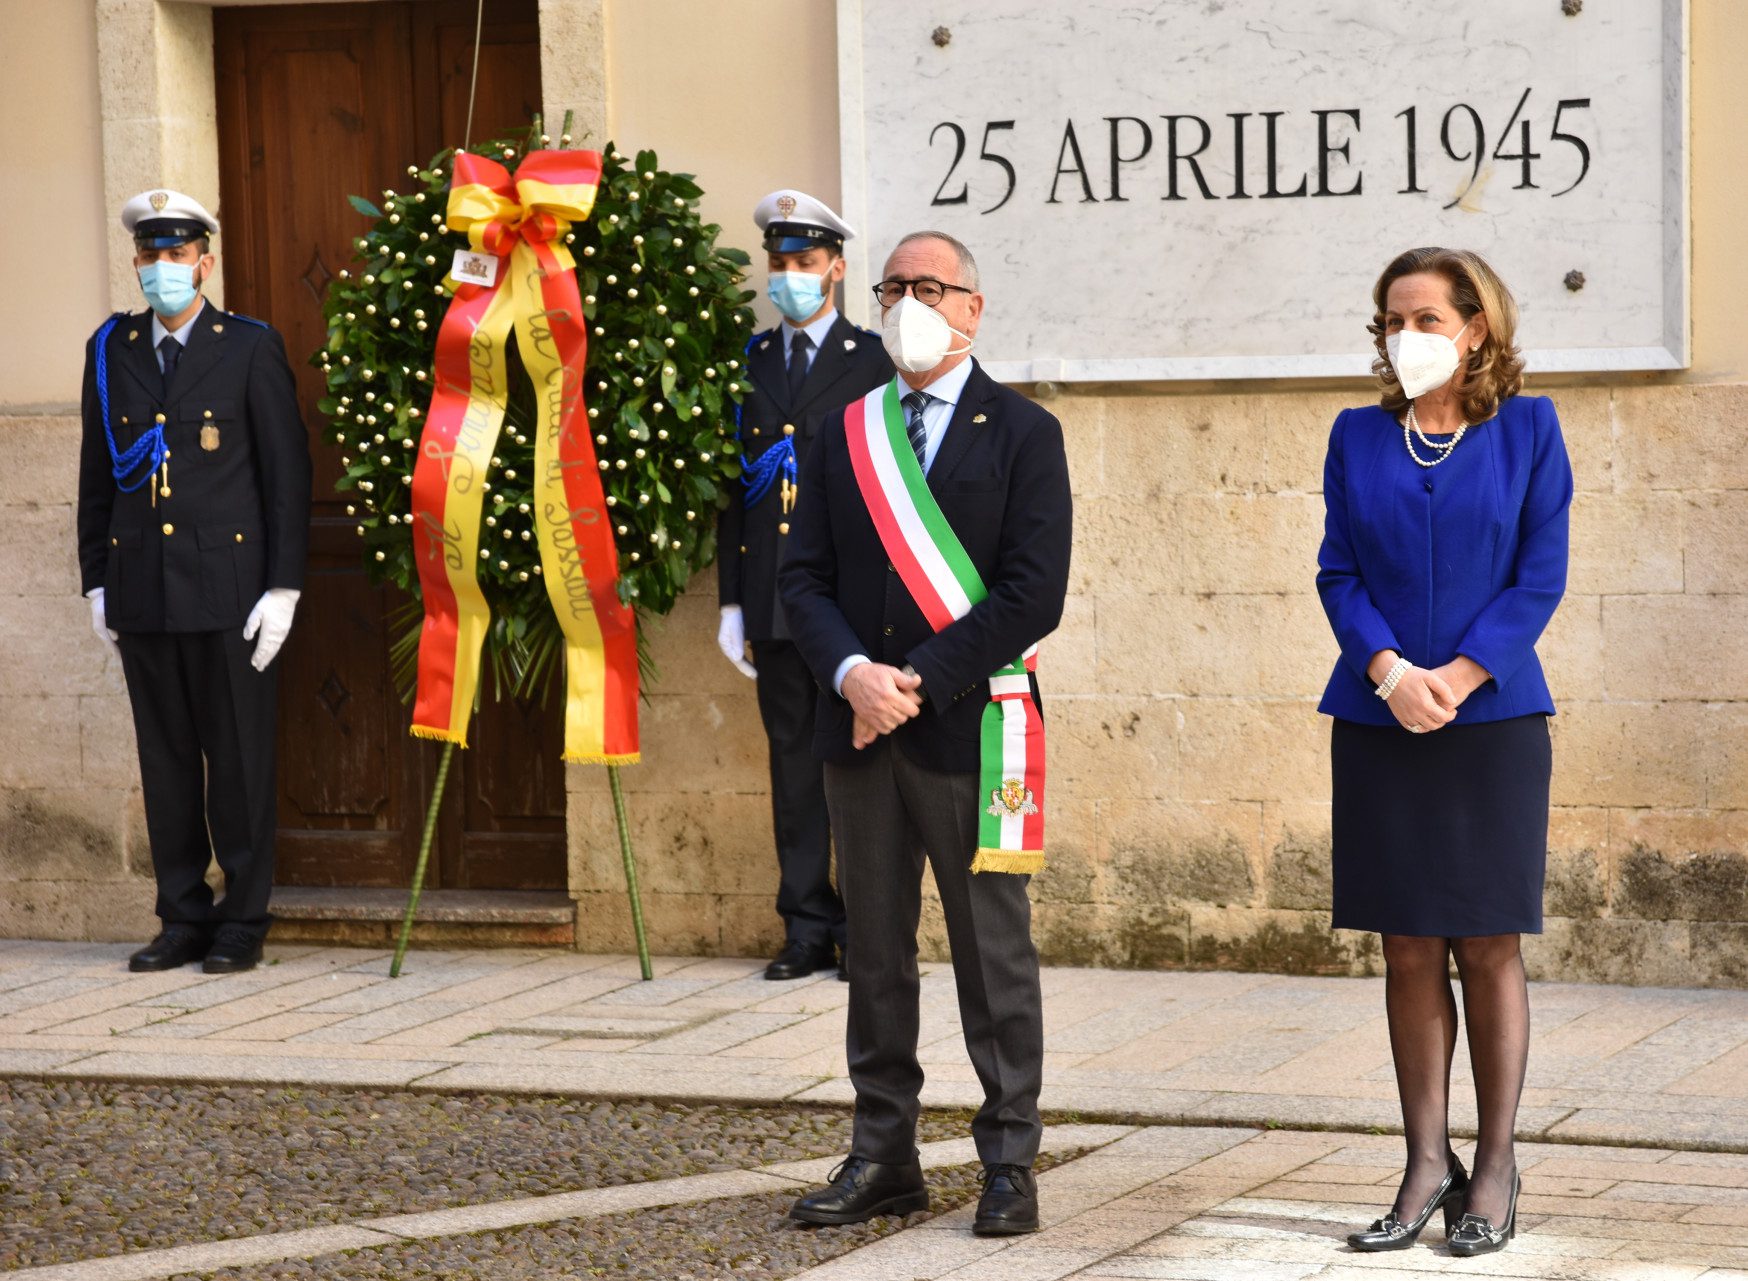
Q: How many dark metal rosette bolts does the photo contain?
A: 3